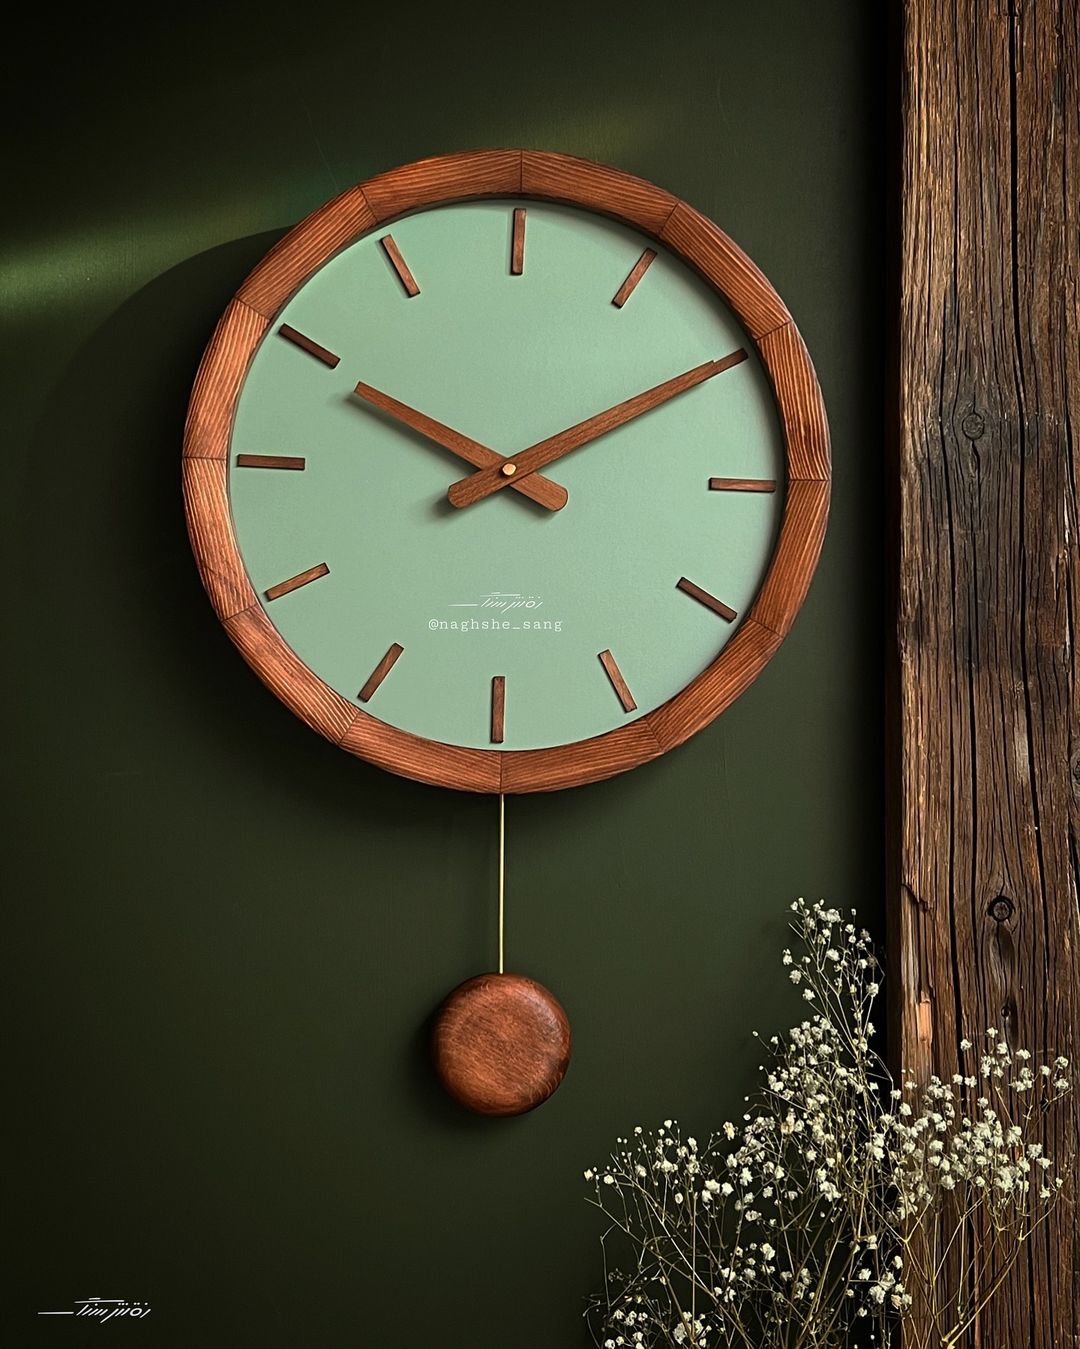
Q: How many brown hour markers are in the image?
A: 12